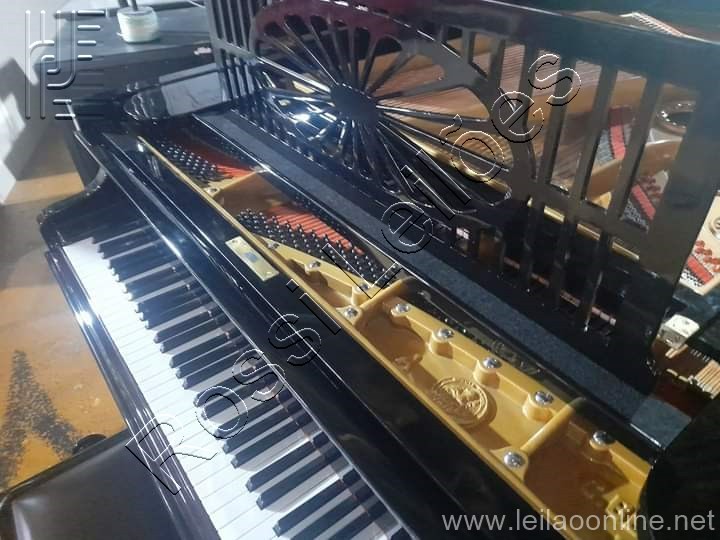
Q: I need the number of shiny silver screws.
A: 11